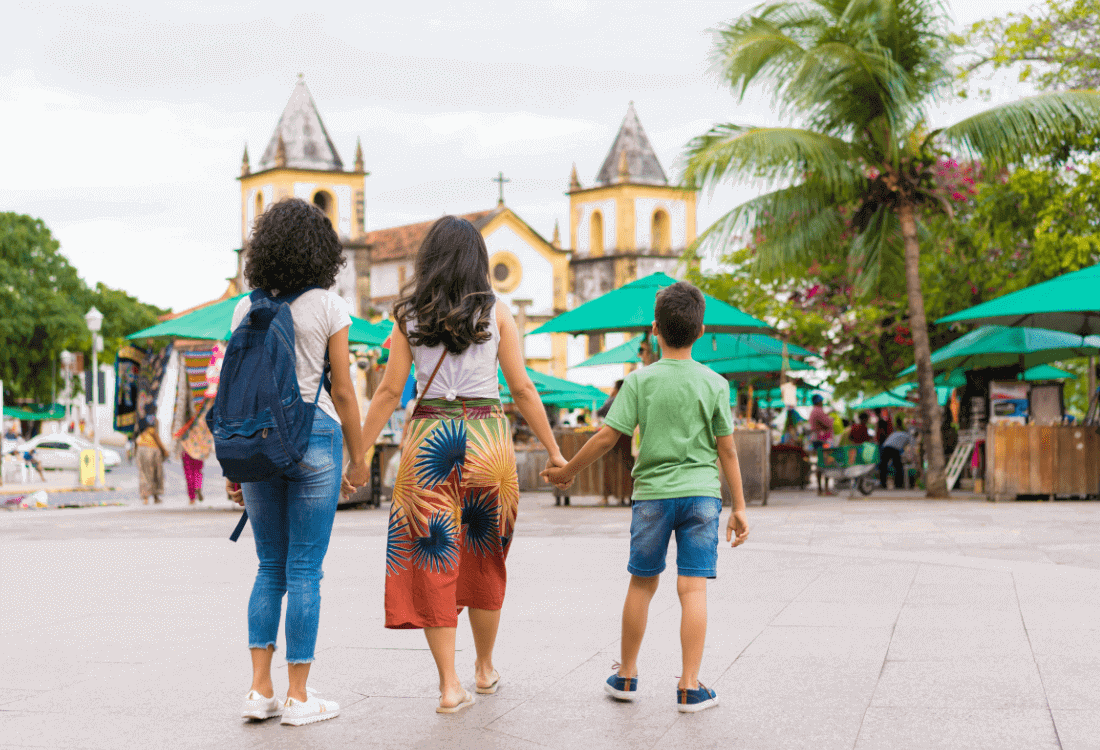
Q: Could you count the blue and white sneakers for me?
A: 2